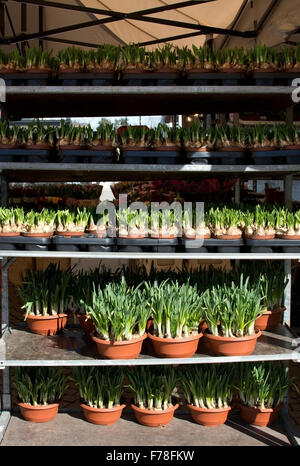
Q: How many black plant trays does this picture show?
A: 15